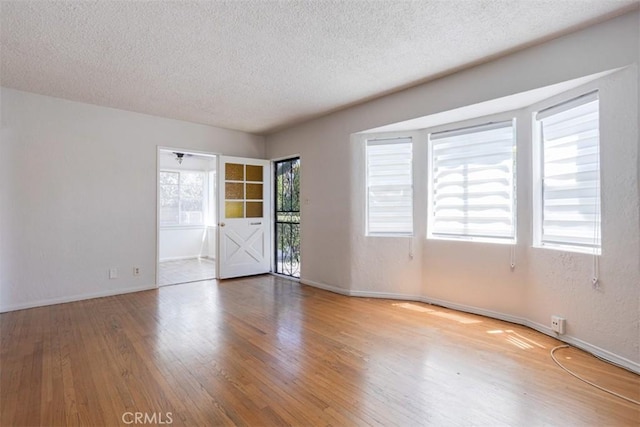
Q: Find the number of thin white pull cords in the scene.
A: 3